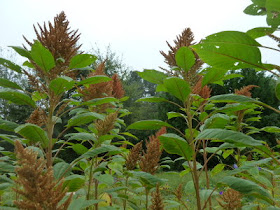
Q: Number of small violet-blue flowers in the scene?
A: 3